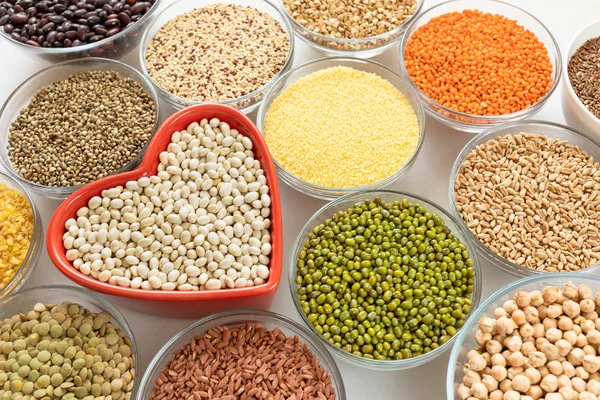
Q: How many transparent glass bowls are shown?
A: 12